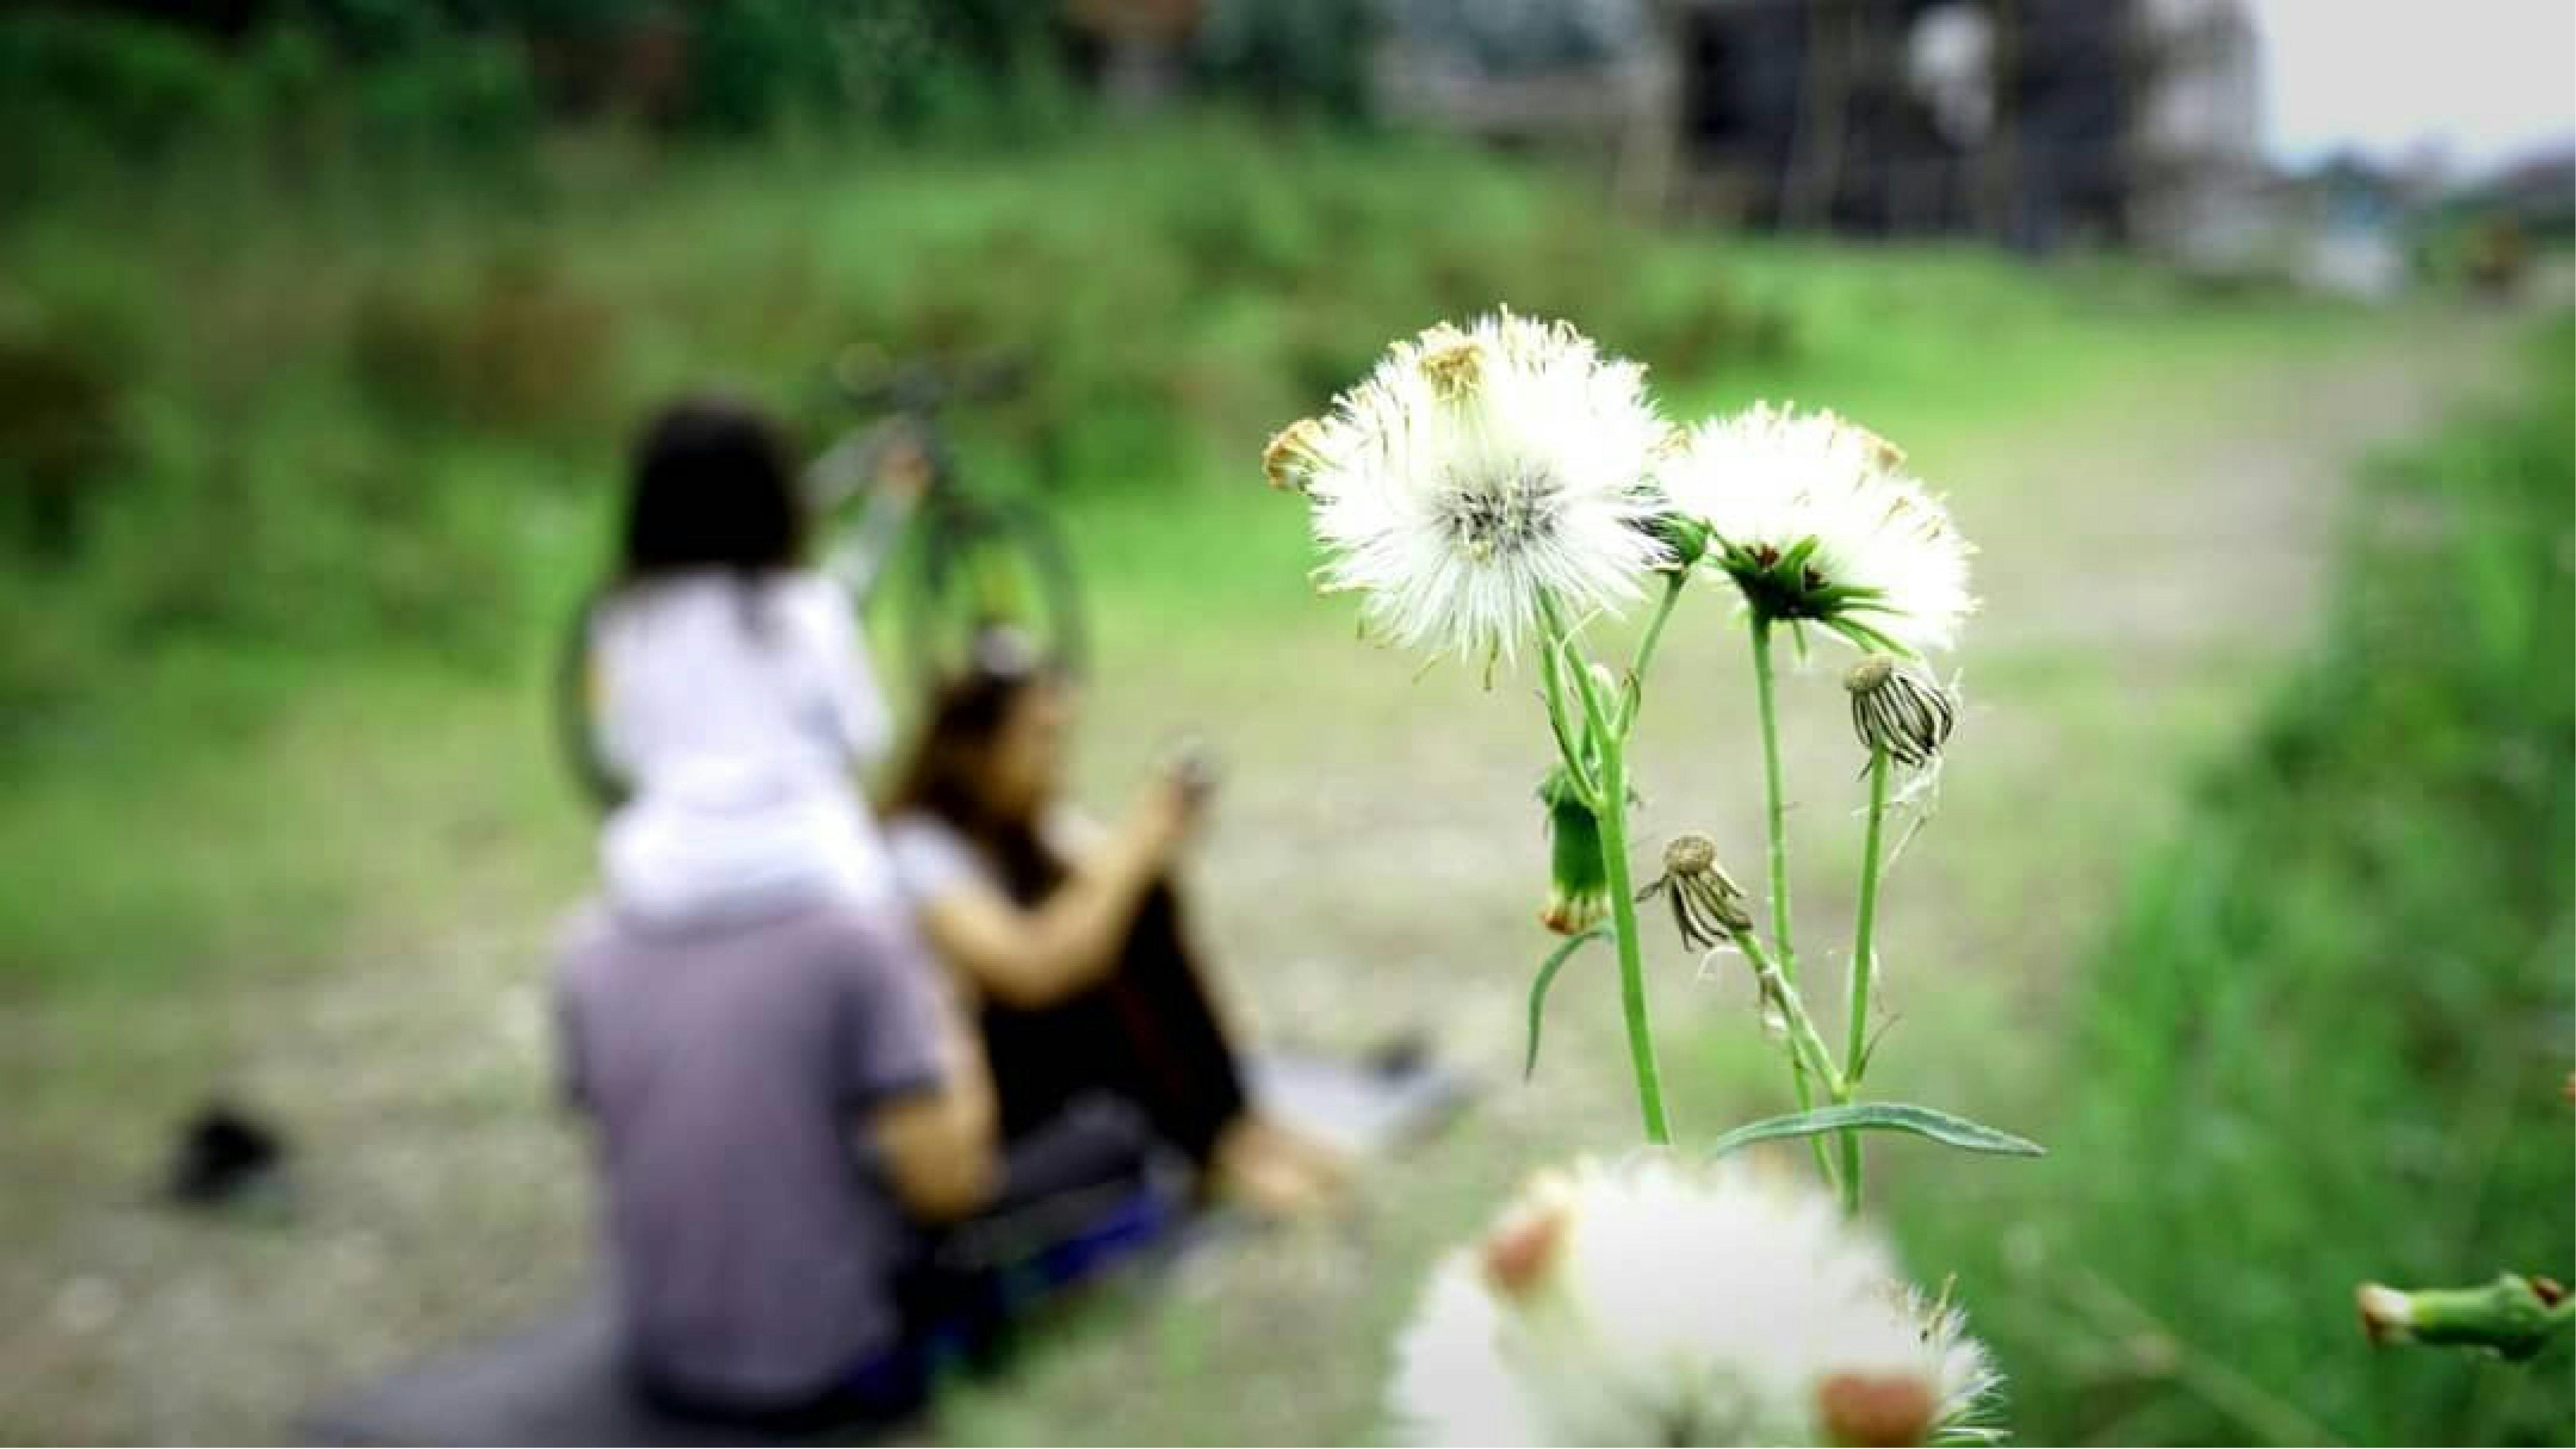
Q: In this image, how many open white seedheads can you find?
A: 3